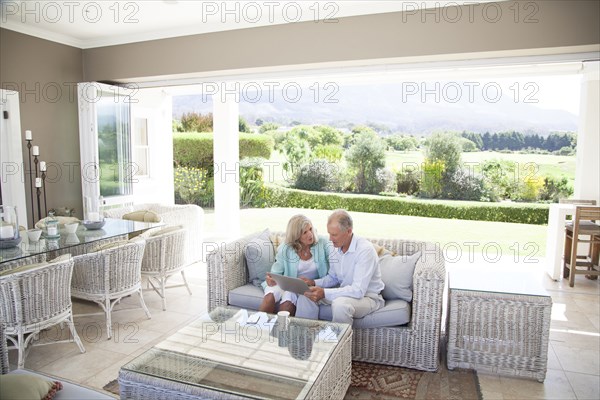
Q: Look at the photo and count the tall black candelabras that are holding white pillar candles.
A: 4